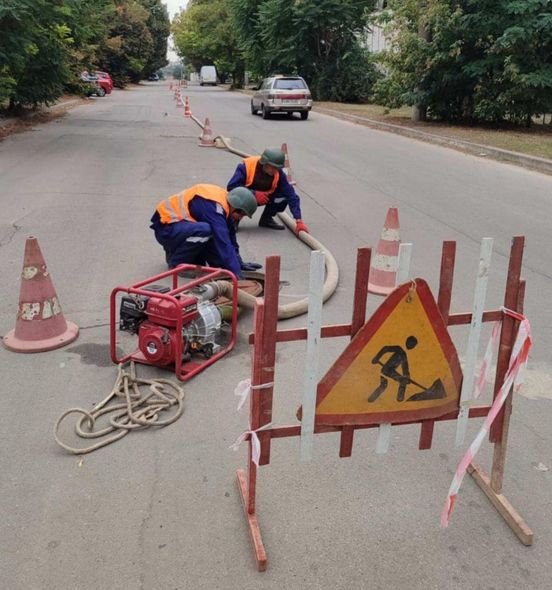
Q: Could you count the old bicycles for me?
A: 0